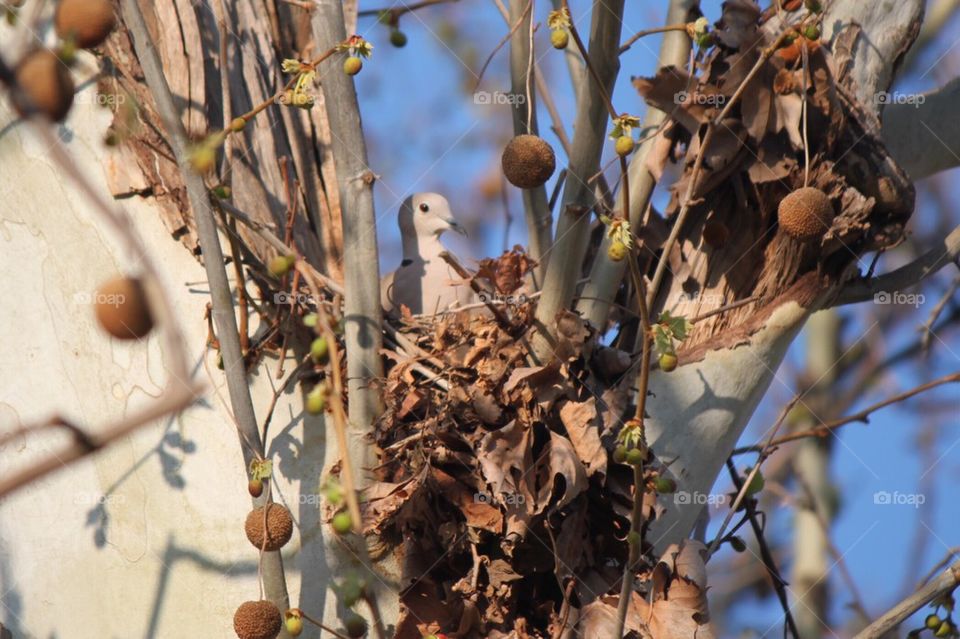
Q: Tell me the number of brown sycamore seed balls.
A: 7